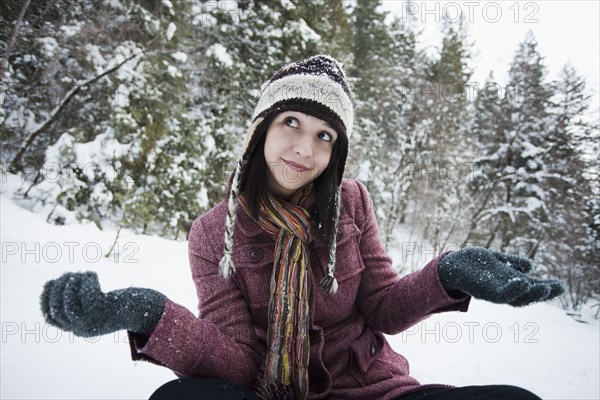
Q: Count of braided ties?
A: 2